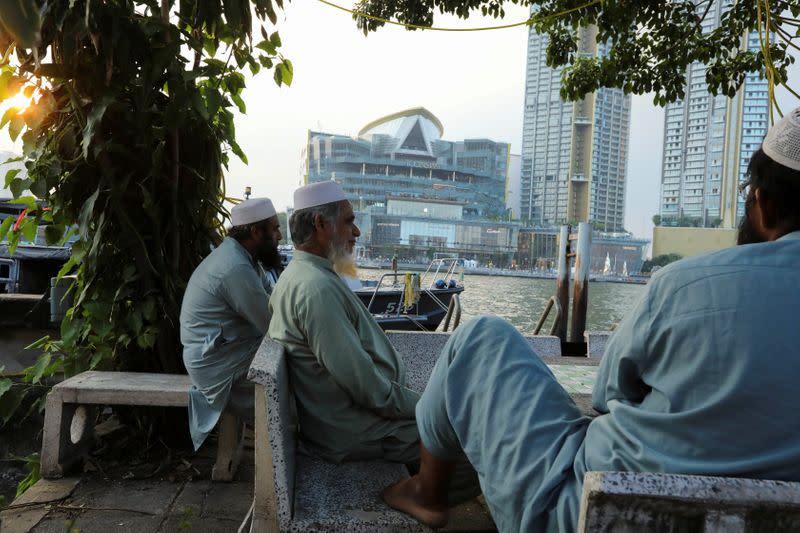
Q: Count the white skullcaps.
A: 3